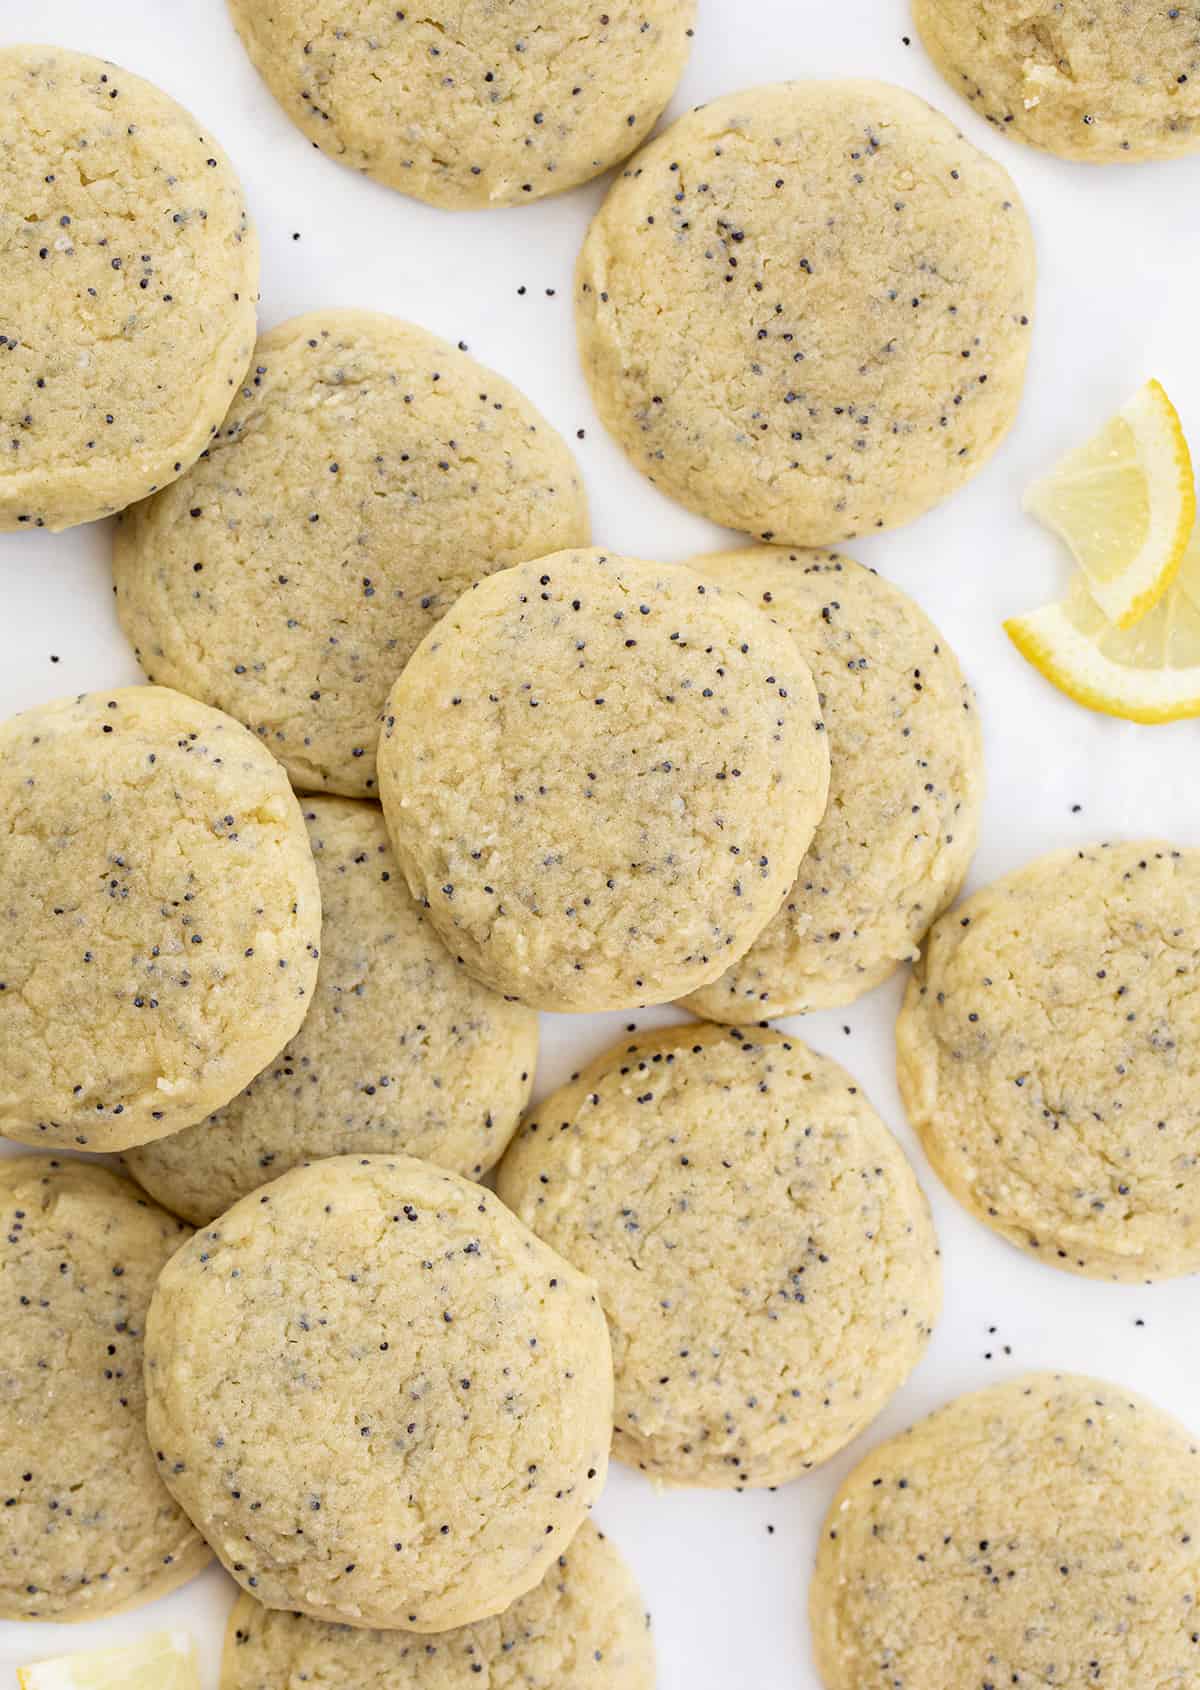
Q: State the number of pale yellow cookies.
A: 15